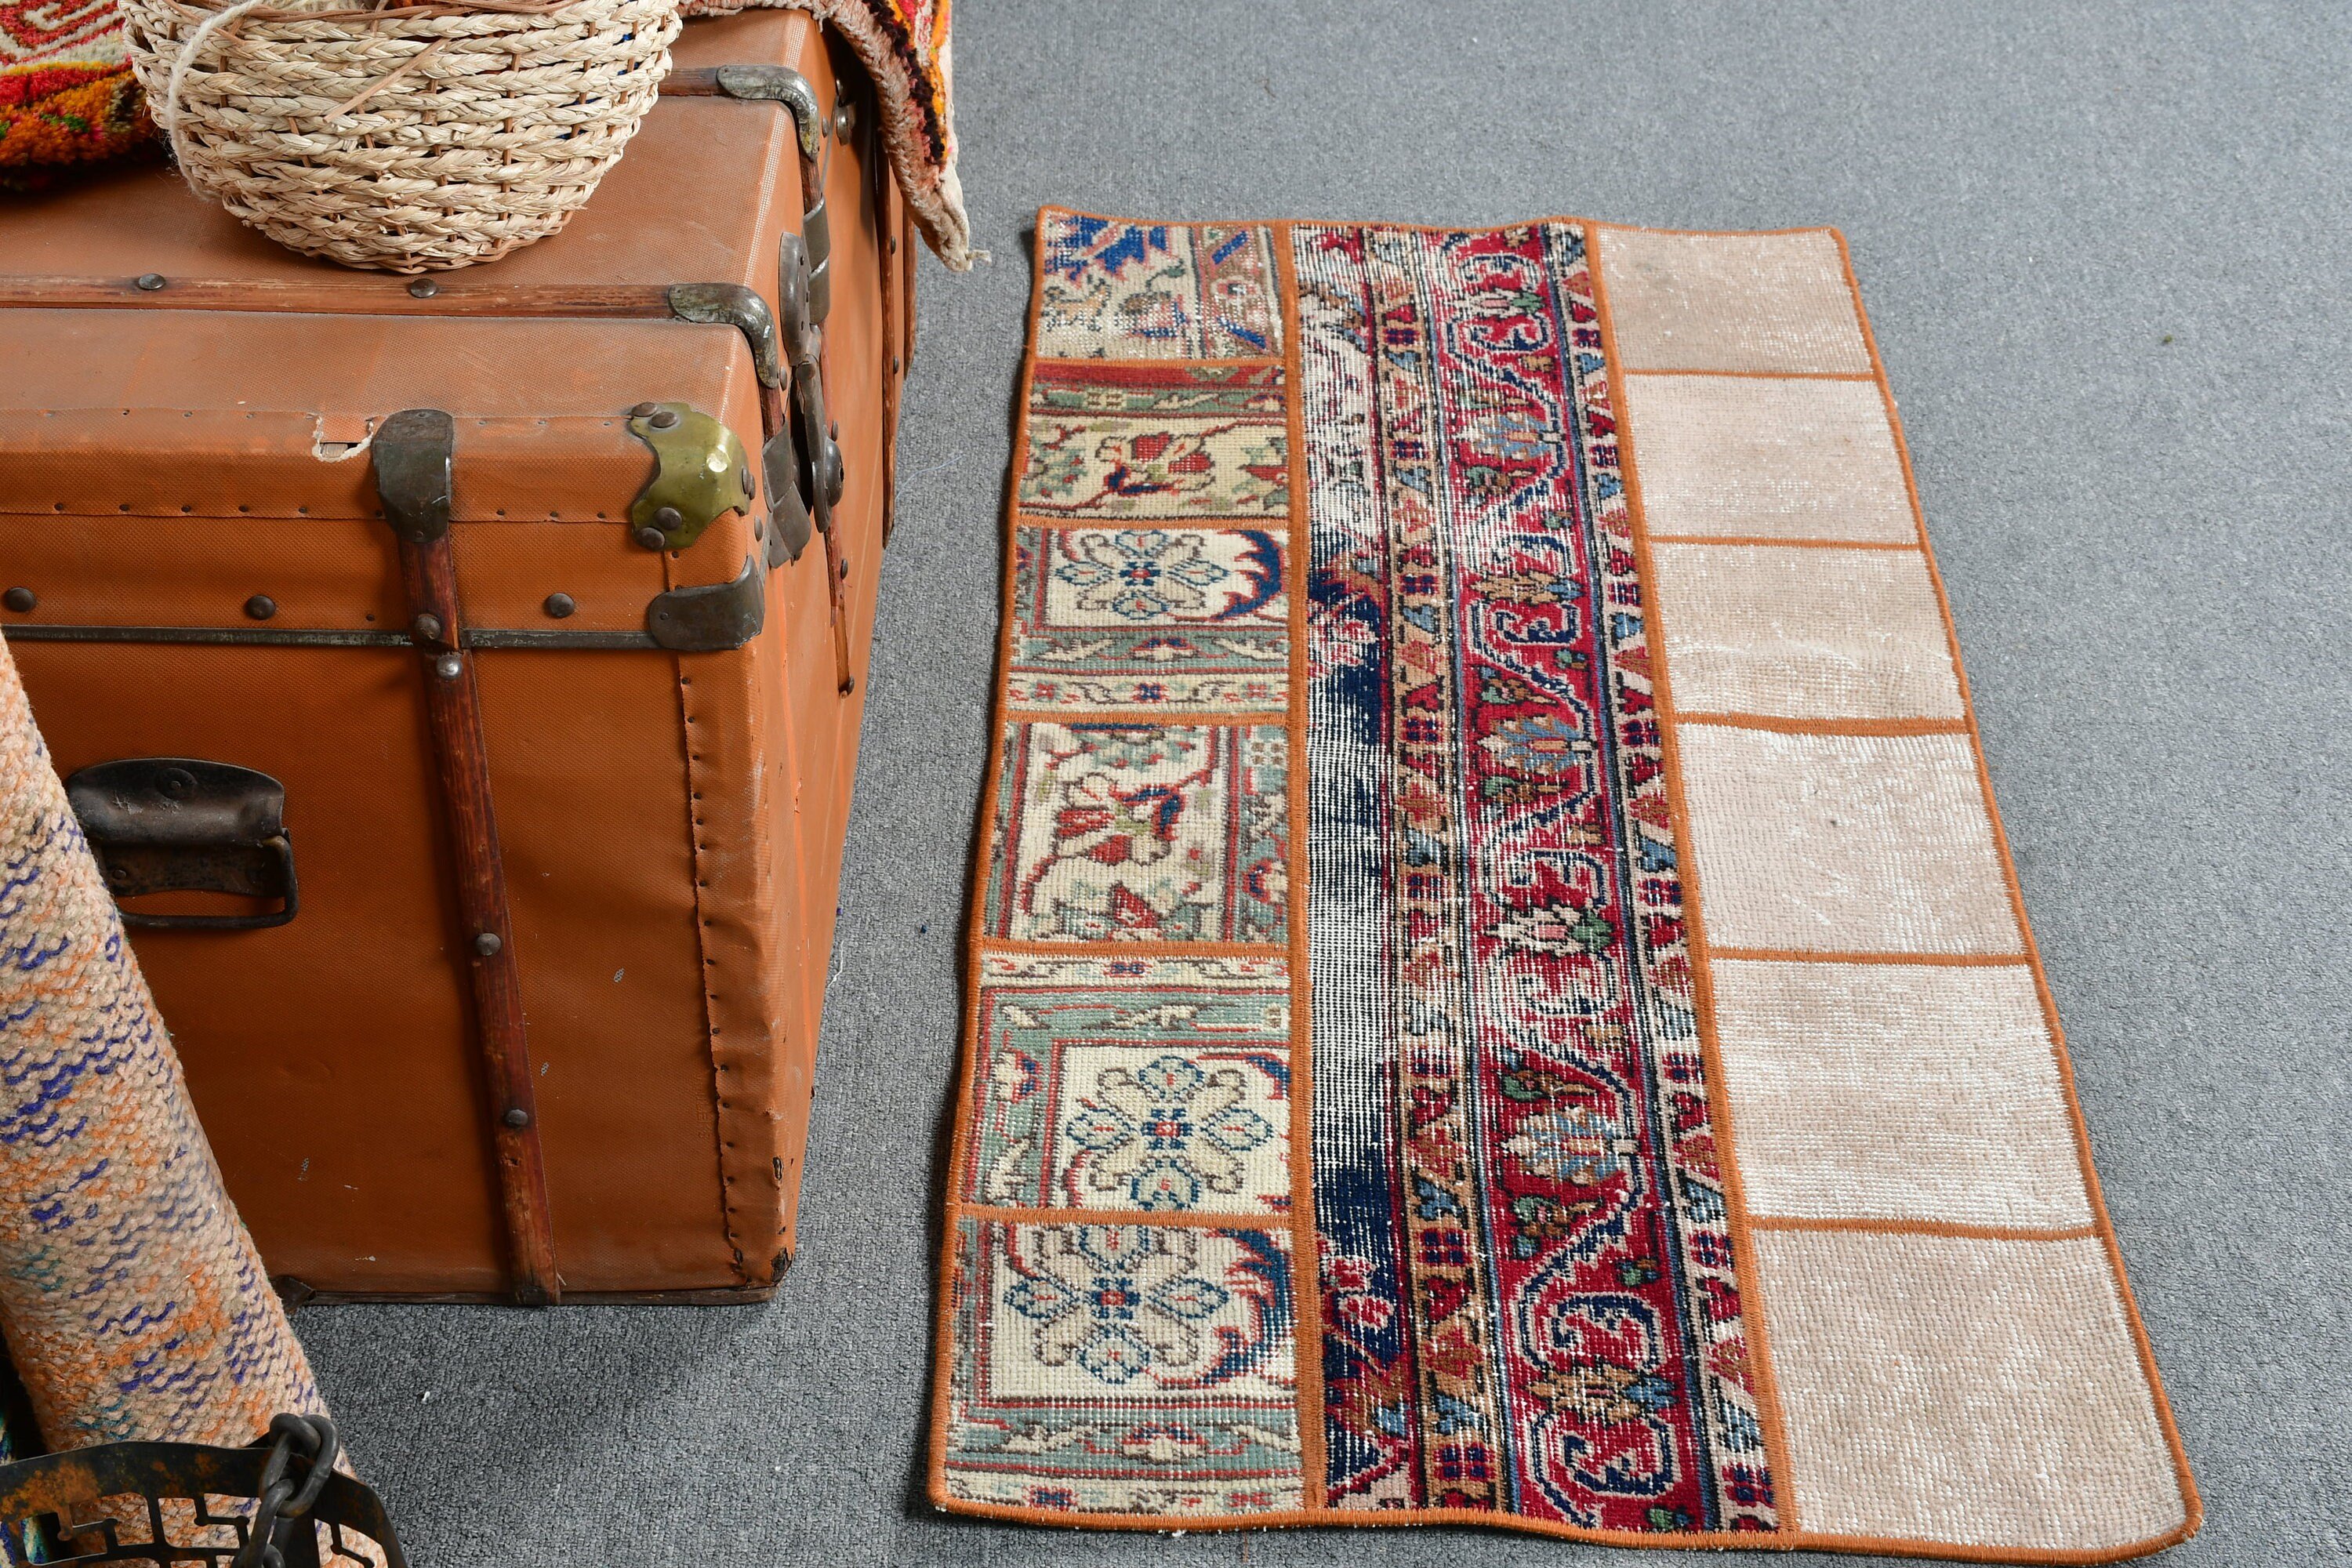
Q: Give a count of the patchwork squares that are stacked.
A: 12